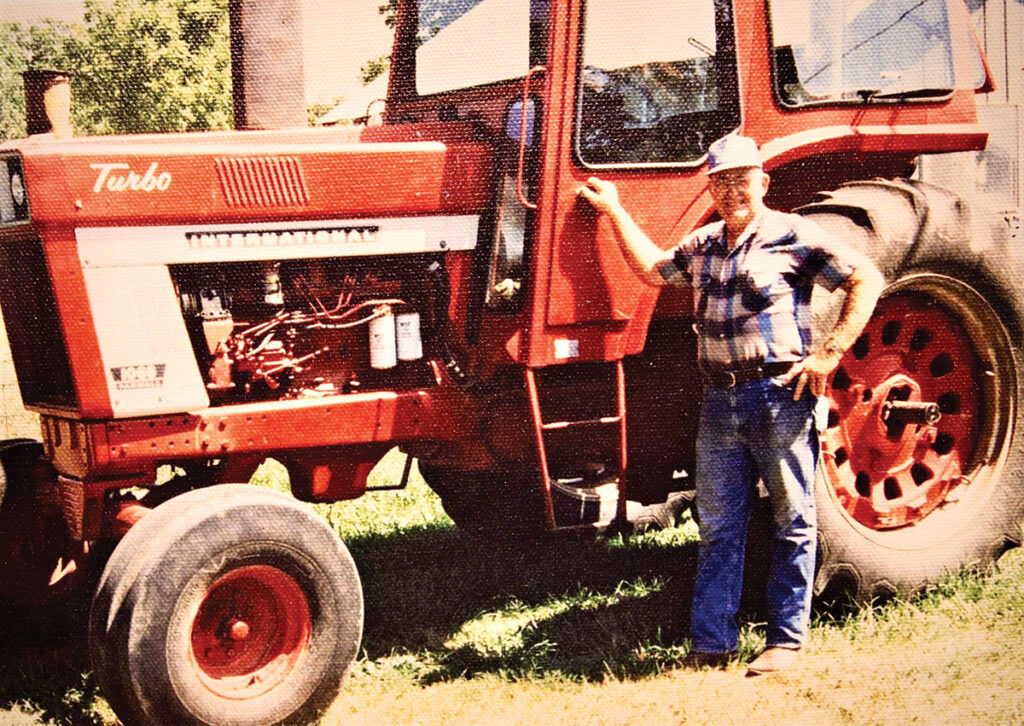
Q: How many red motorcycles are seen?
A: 0